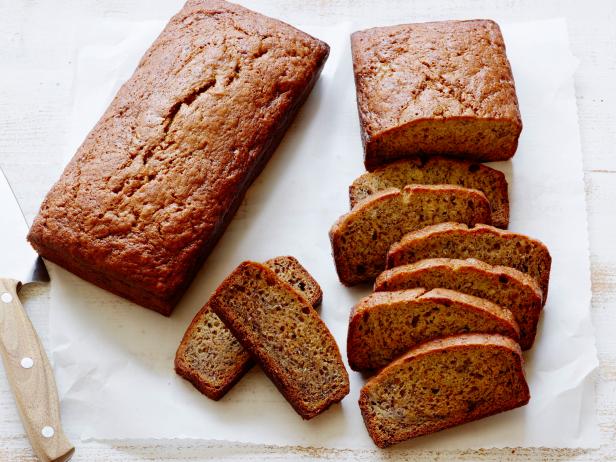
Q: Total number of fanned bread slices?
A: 6